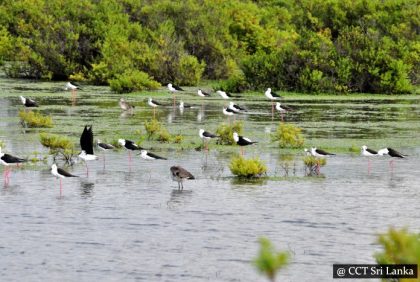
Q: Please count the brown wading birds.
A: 2